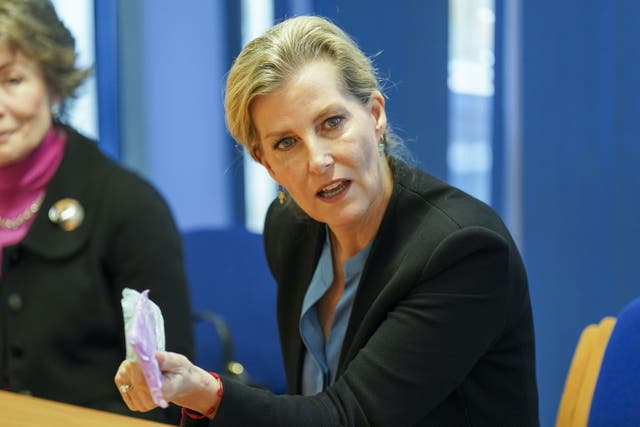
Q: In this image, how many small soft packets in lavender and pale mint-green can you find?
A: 2